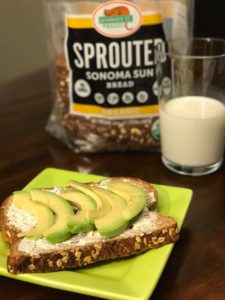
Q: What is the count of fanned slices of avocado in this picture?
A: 6